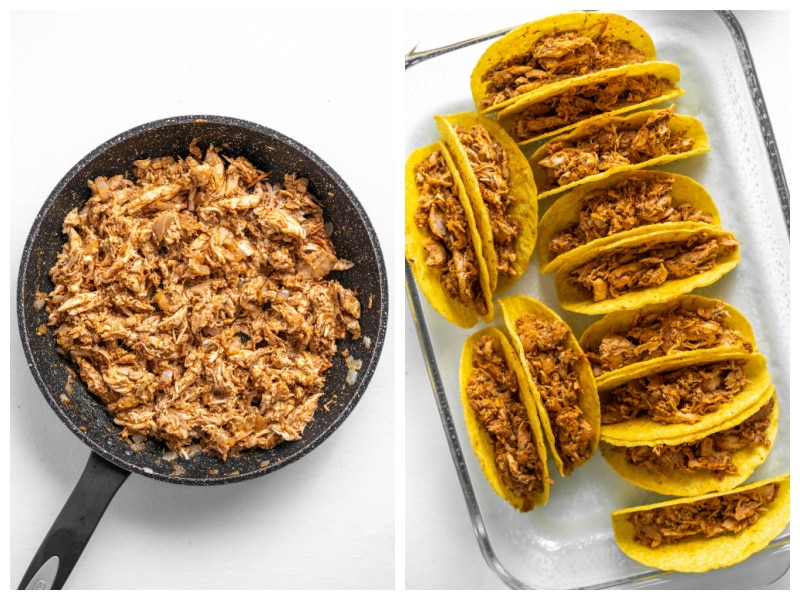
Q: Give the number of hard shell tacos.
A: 13